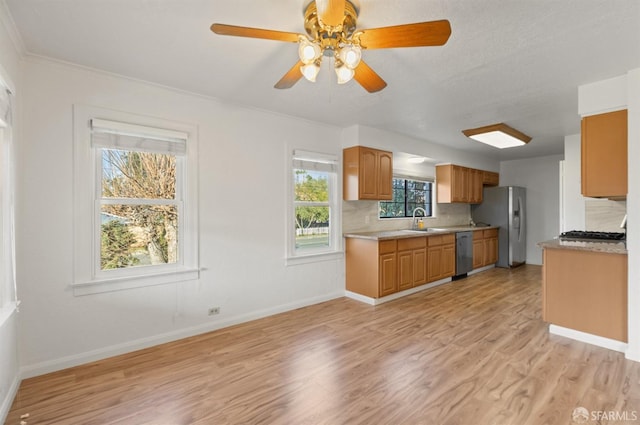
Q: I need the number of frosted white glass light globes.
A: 4